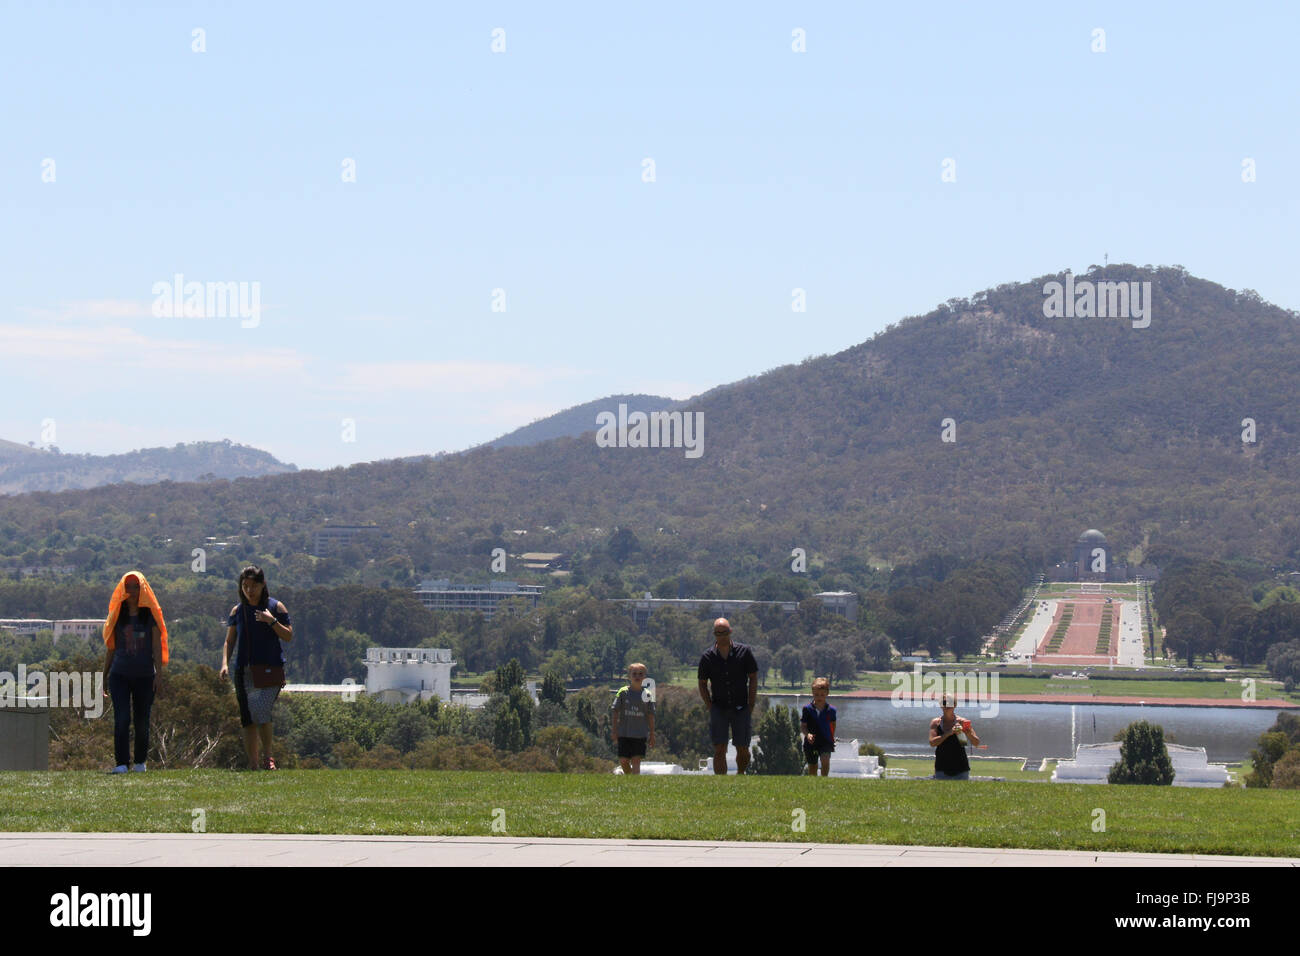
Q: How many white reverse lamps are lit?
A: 0